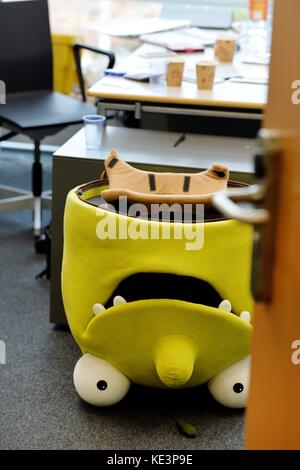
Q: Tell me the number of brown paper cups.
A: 3